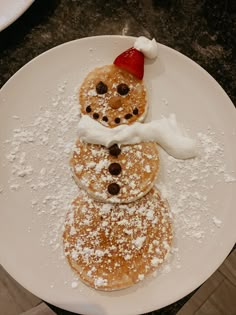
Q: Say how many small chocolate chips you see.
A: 6